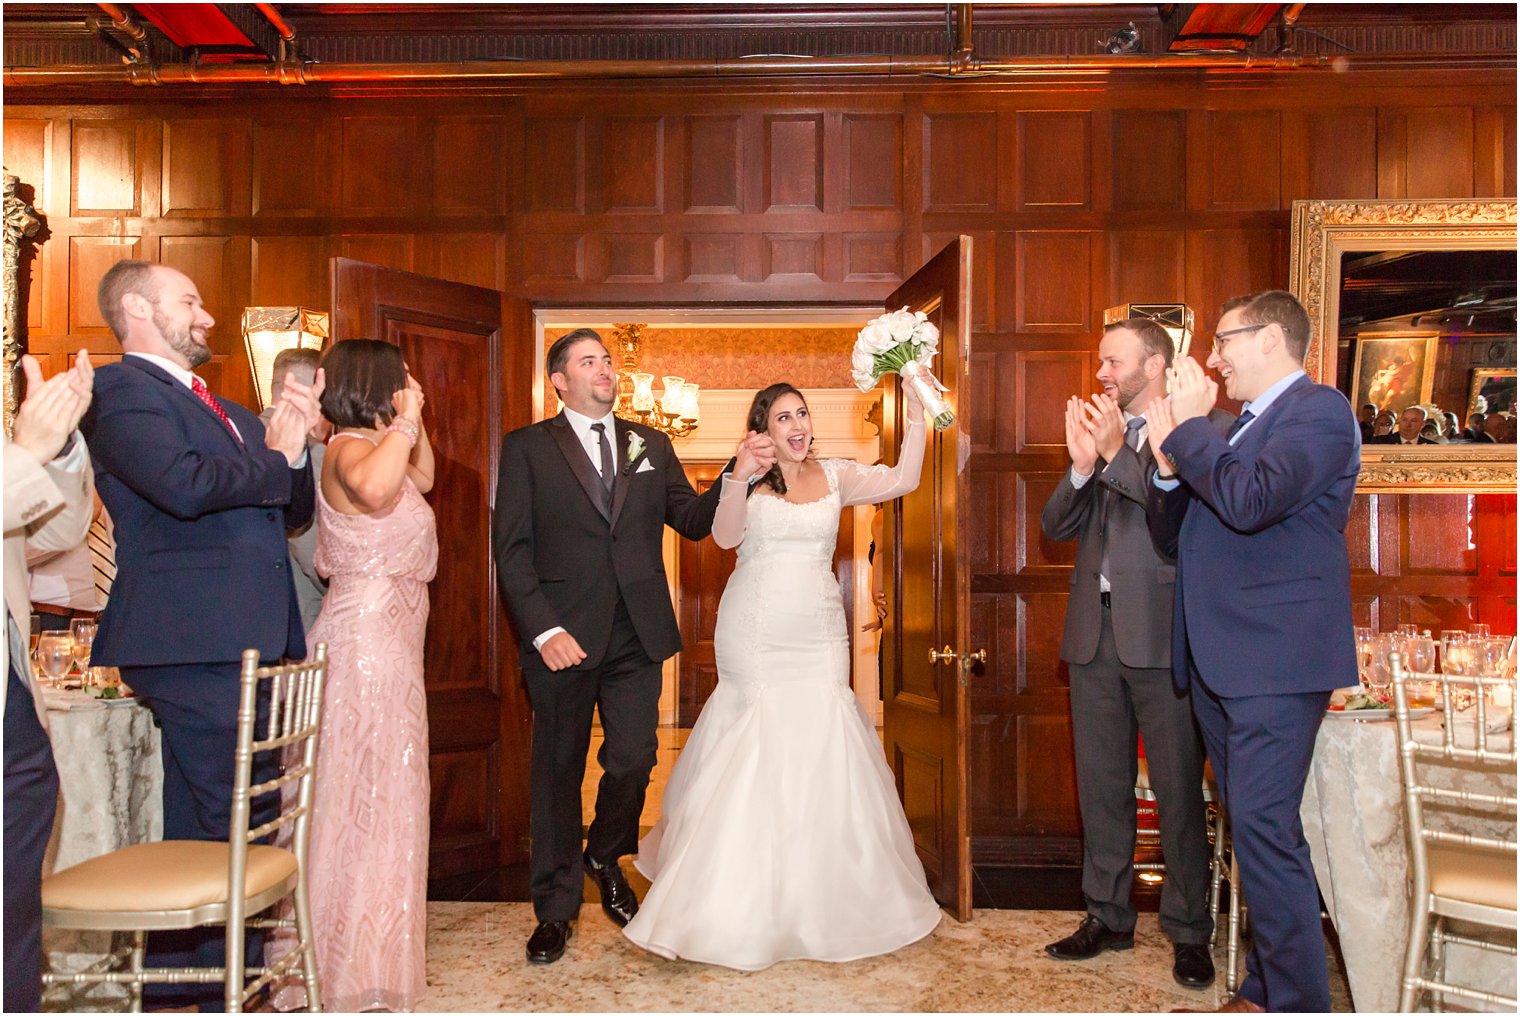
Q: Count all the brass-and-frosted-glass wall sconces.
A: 2